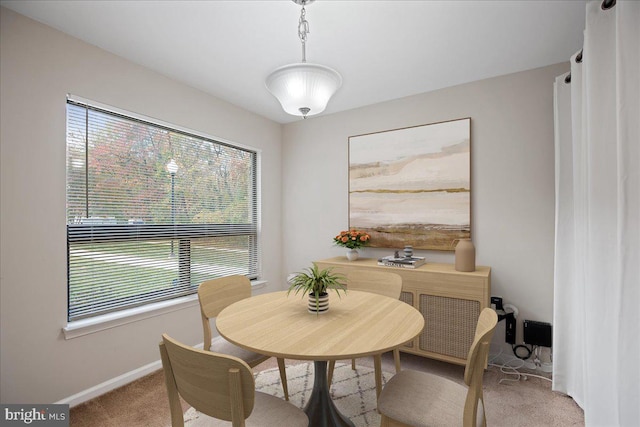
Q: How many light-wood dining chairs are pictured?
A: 4